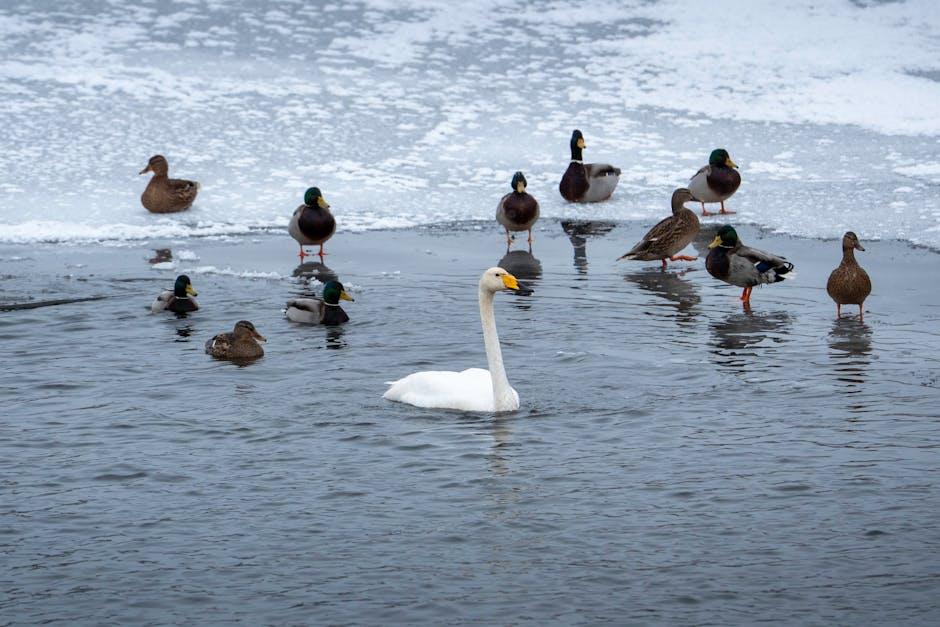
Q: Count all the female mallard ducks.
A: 4